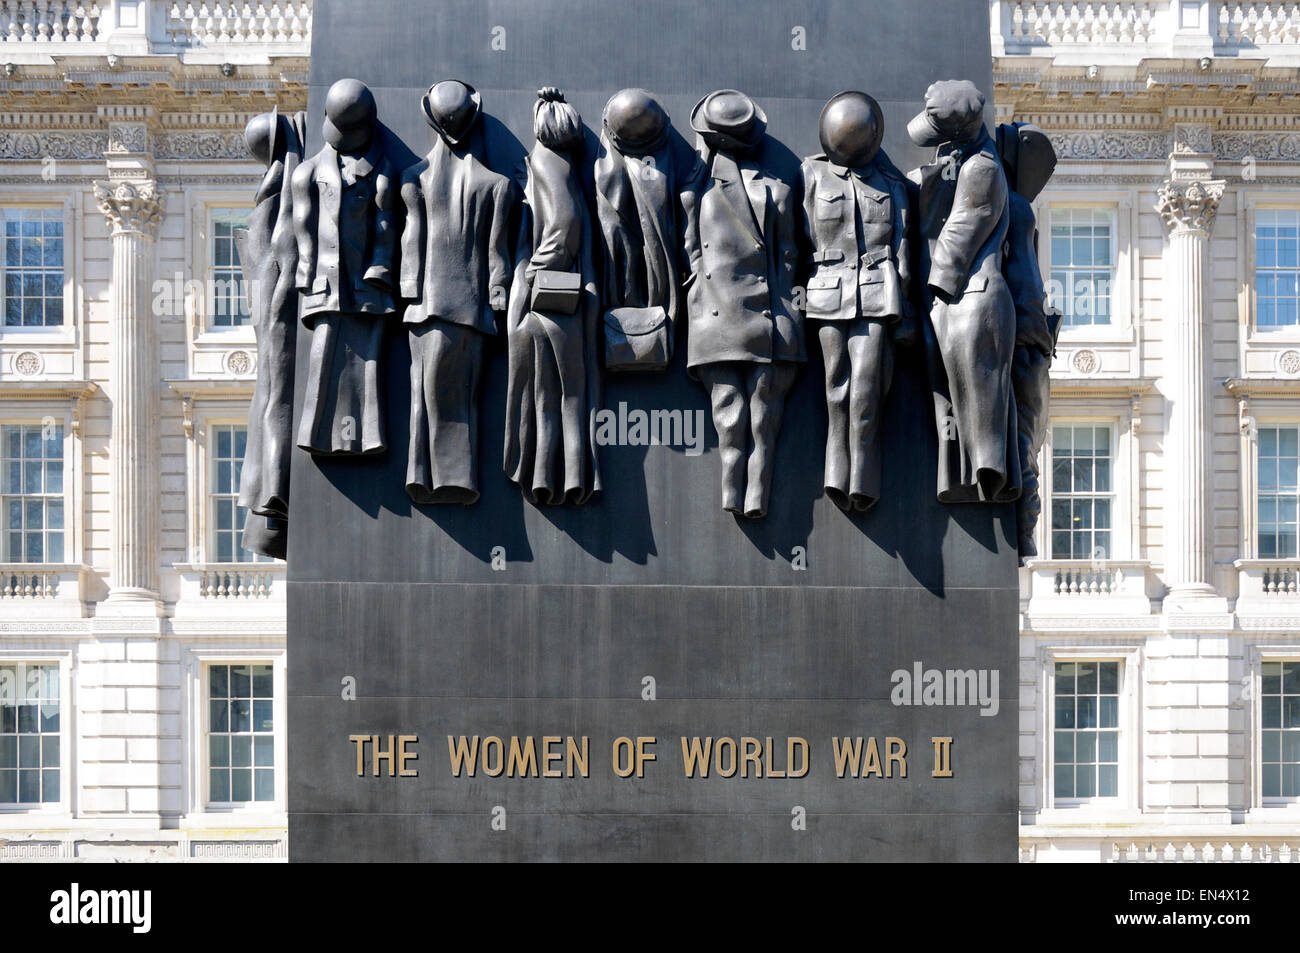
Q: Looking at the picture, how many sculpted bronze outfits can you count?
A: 9